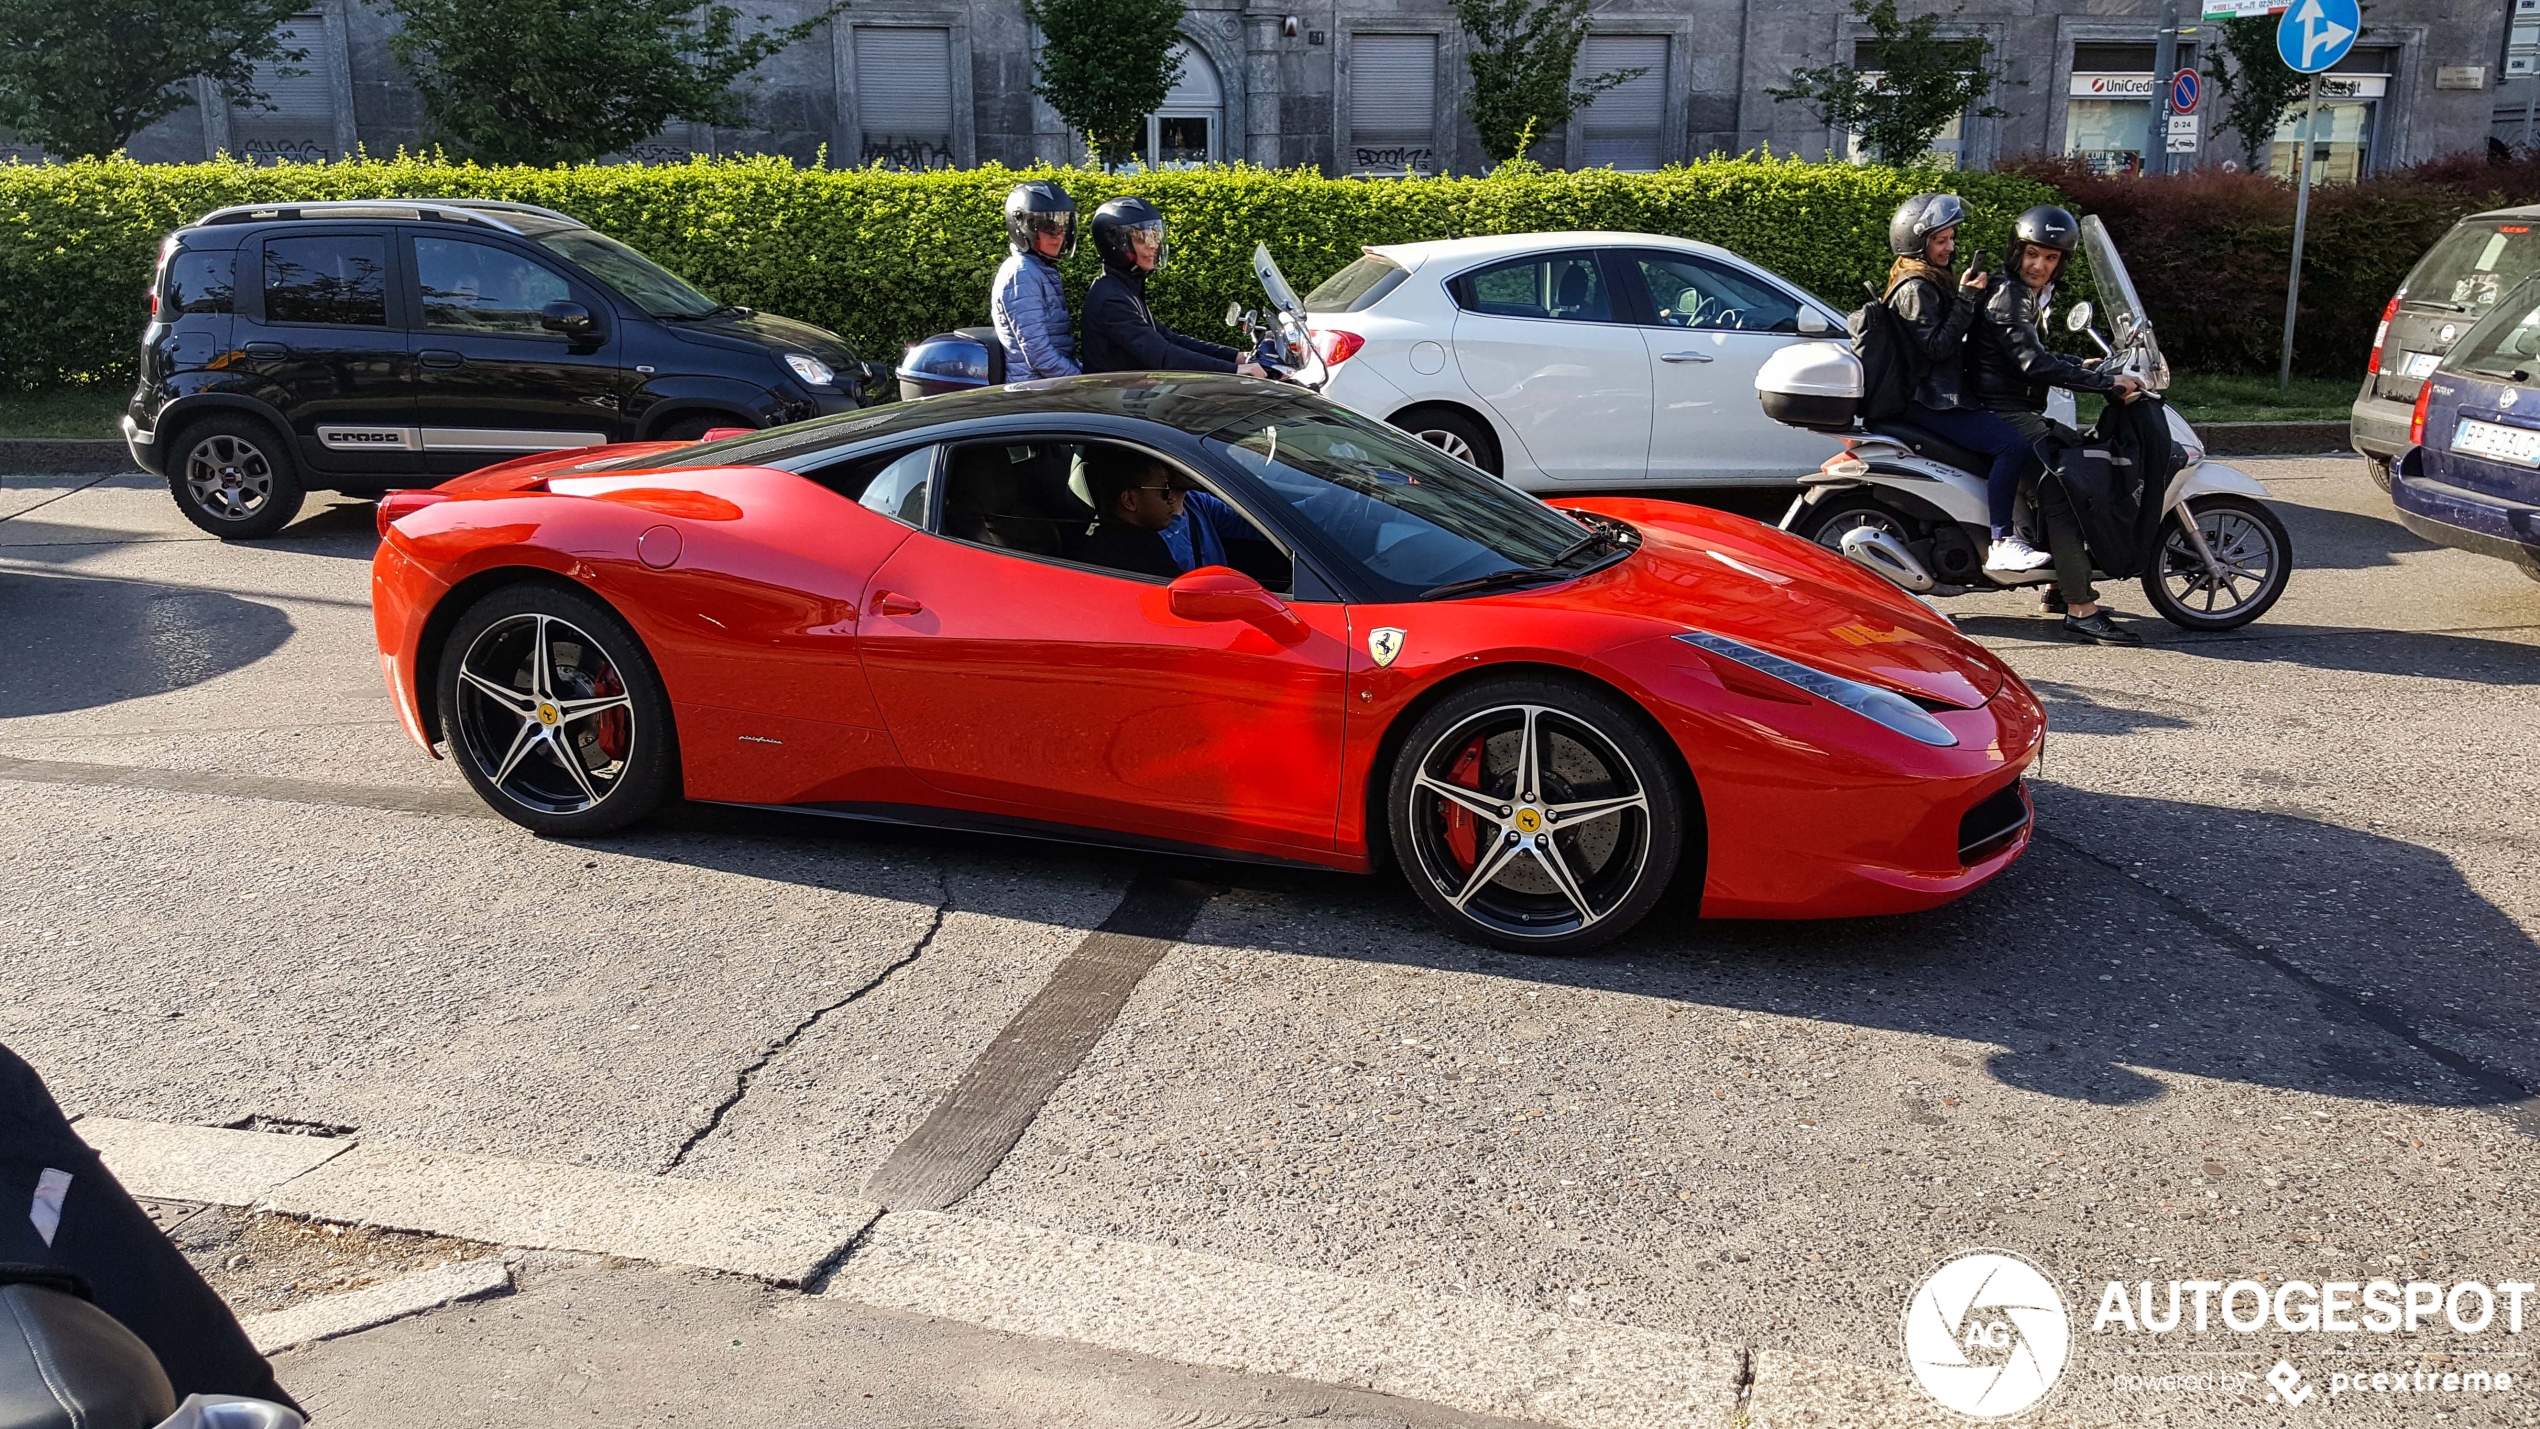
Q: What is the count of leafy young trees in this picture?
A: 6